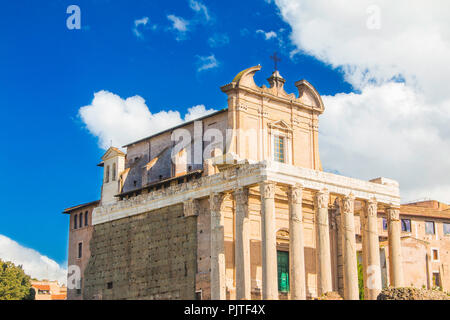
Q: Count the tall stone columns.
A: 8